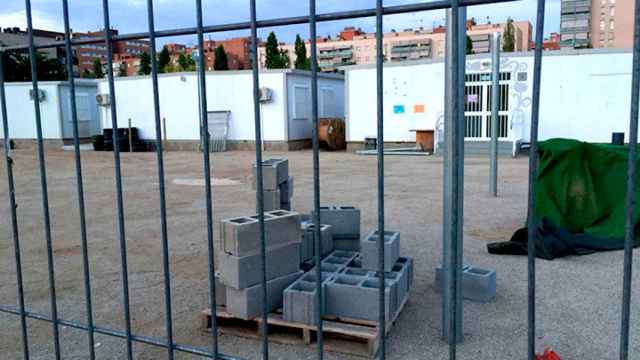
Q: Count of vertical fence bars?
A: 12